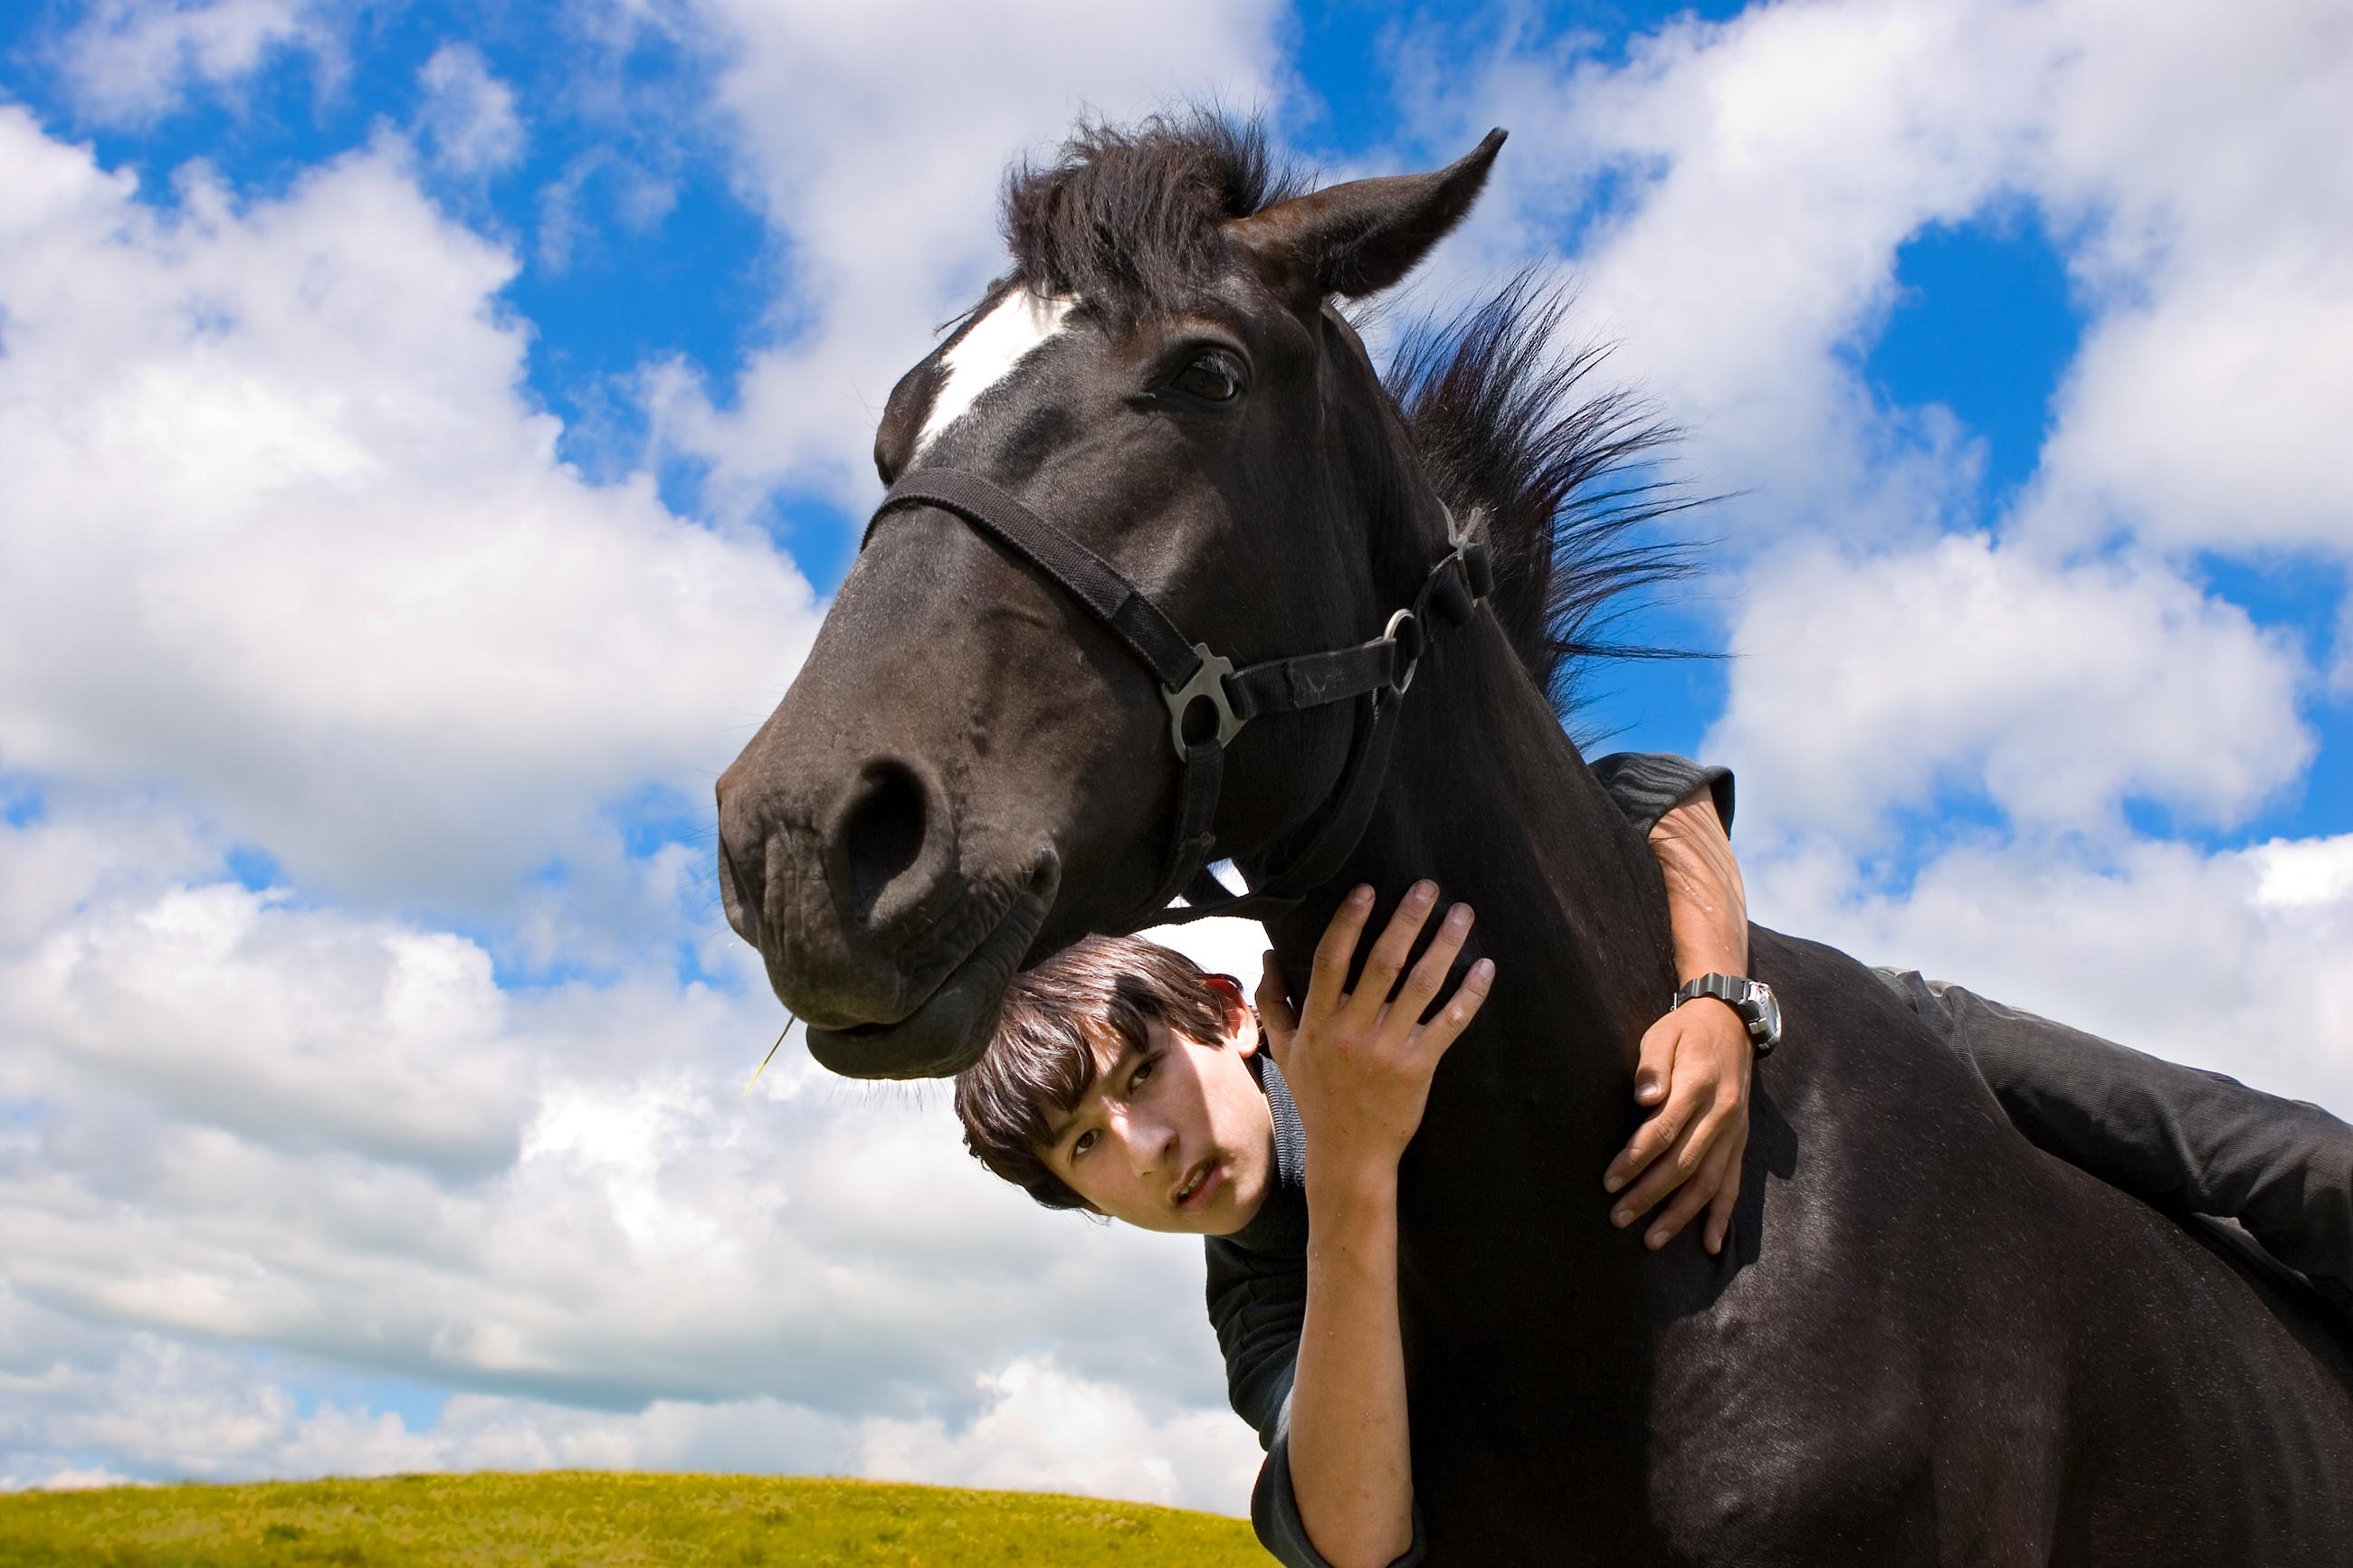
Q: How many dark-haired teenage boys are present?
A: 1